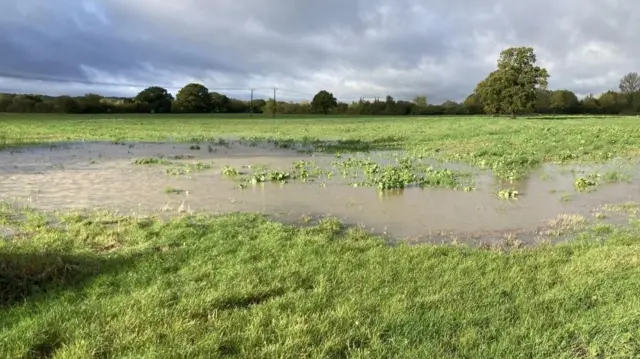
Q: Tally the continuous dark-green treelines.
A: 1